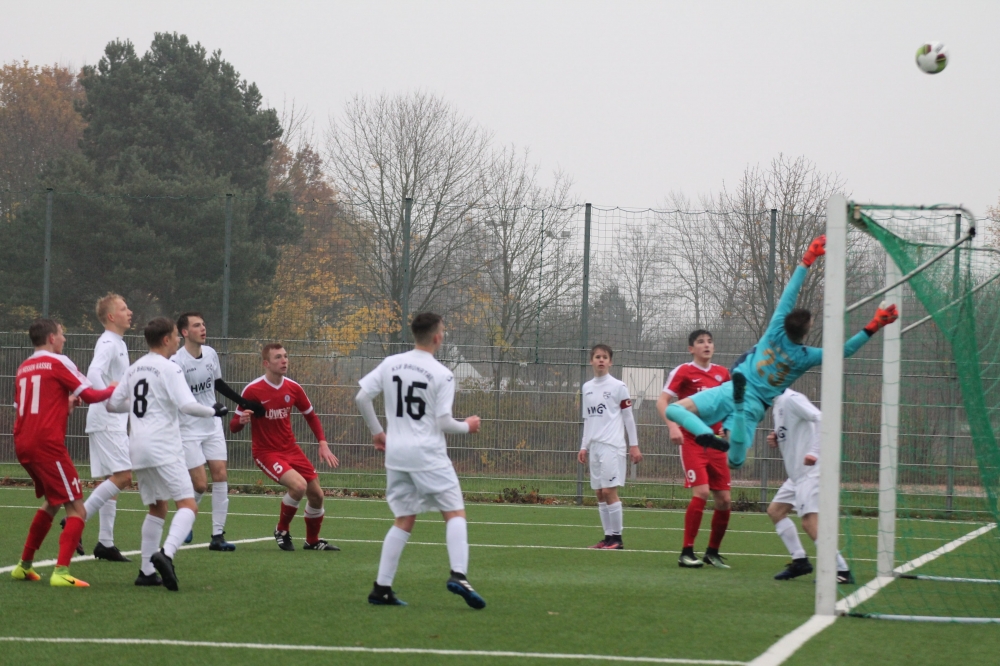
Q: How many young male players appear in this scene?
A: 10